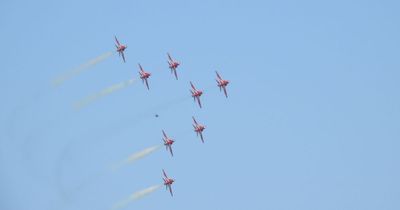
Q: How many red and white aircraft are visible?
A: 8